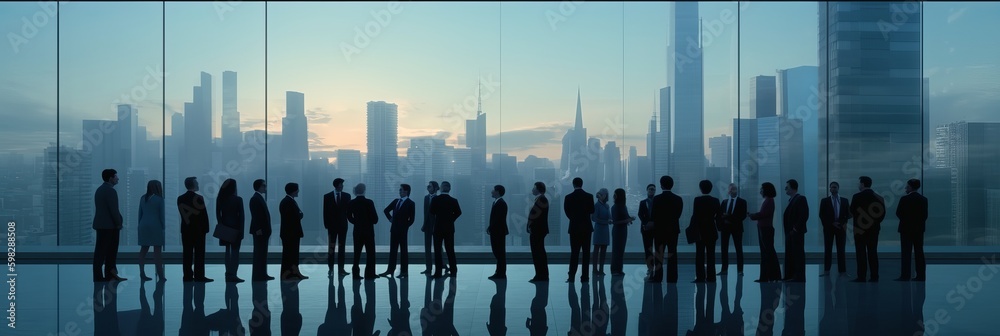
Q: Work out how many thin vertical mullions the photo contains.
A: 8